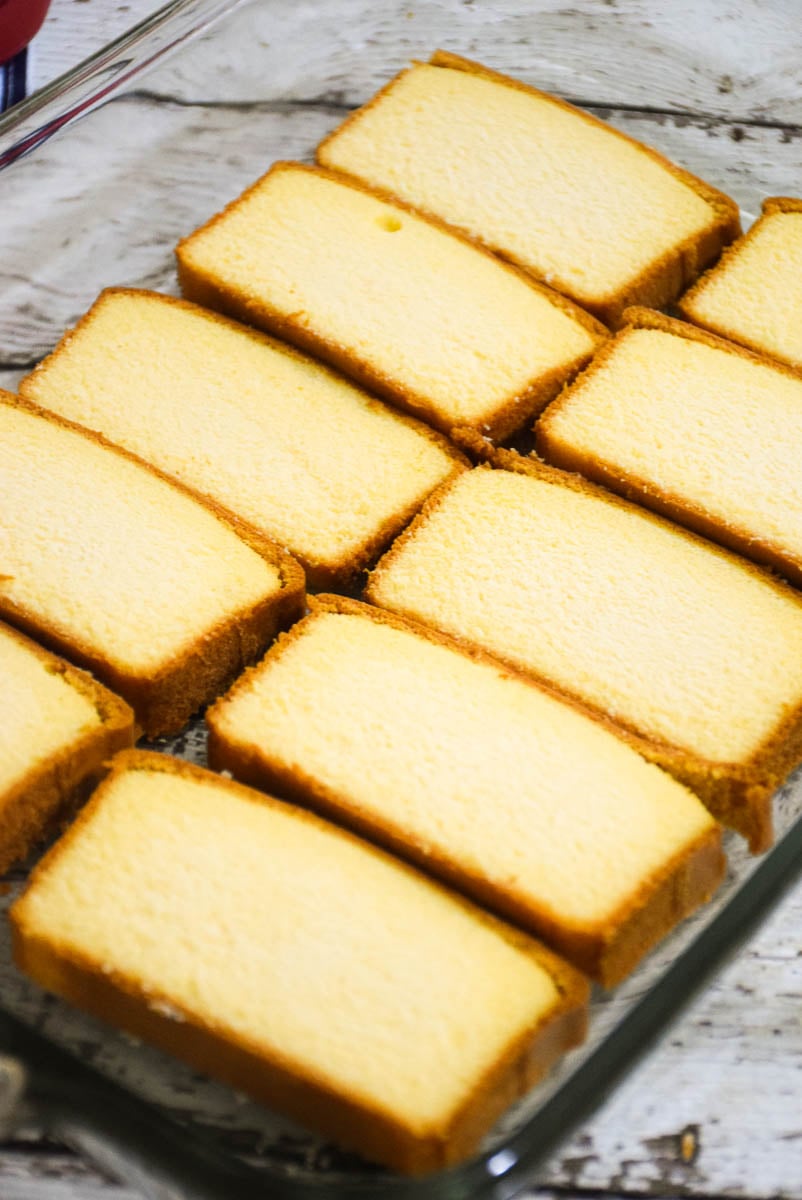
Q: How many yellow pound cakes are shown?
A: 10